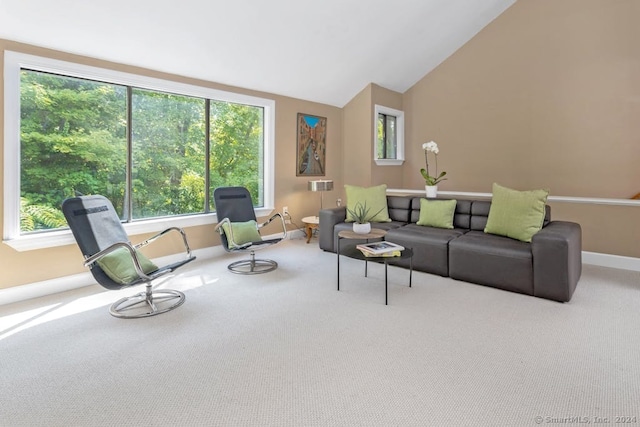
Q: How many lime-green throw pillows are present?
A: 5